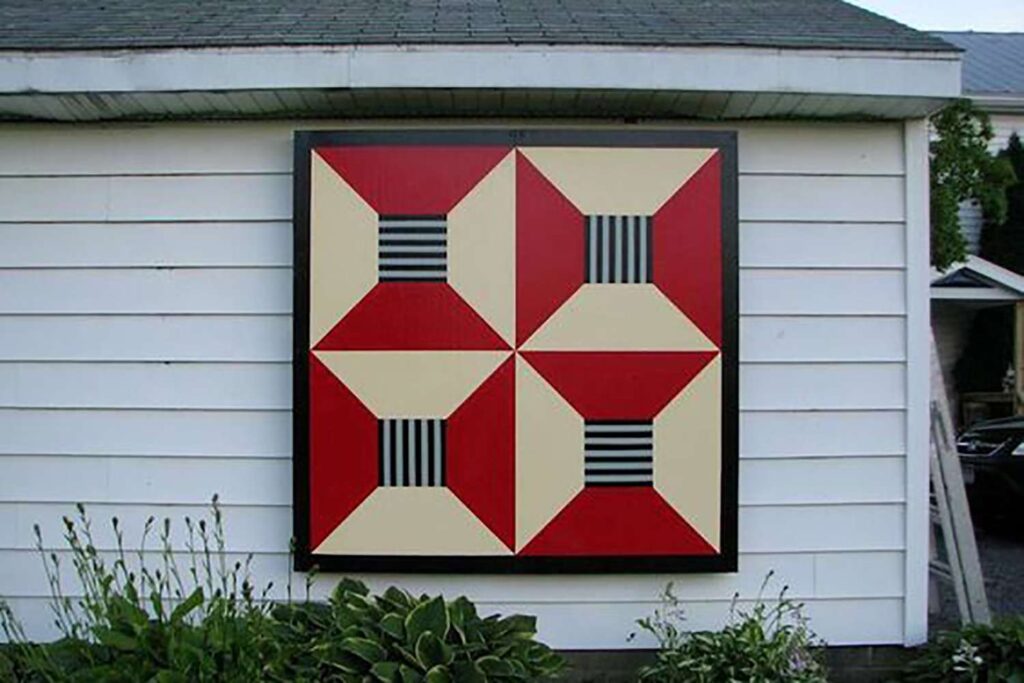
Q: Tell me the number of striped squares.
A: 4